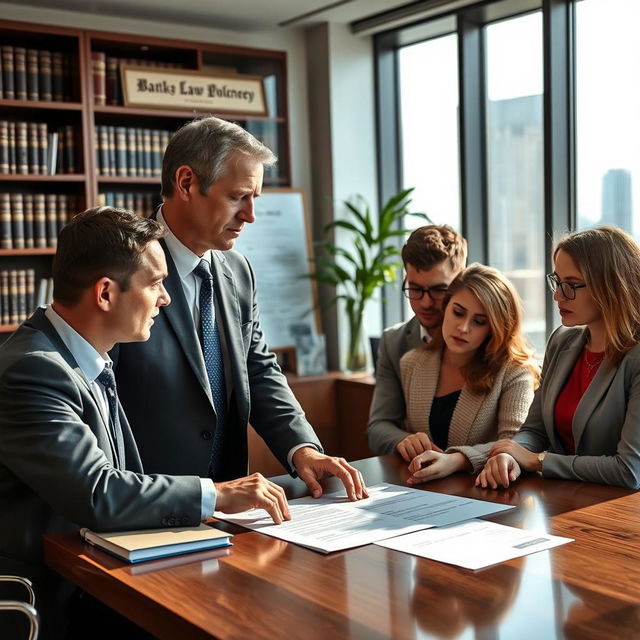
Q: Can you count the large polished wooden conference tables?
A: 1